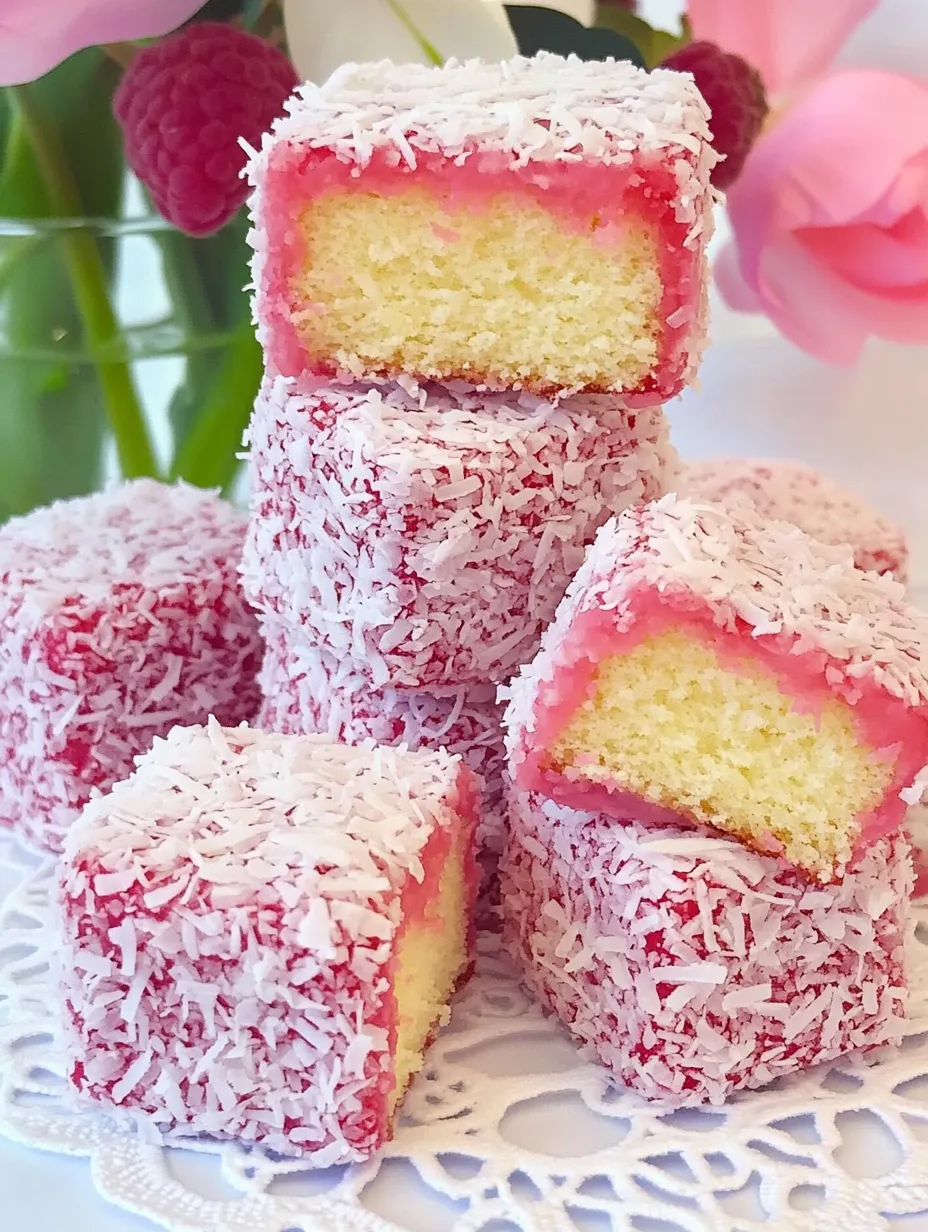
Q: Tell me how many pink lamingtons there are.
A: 8